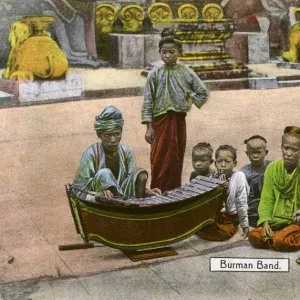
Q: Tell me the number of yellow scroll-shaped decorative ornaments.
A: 5